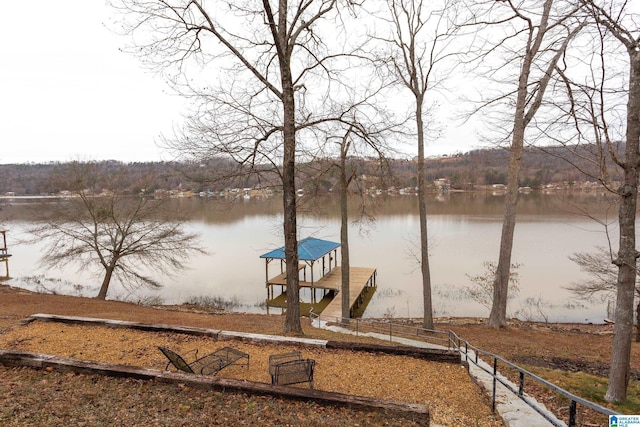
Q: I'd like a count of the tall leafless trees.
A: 5